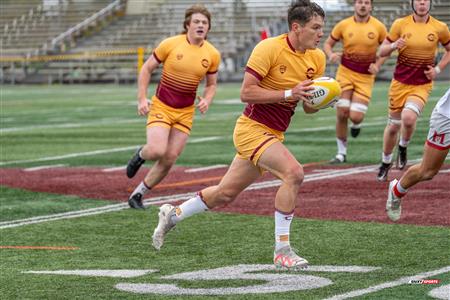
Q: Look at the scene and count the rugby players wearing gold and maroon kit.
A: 4